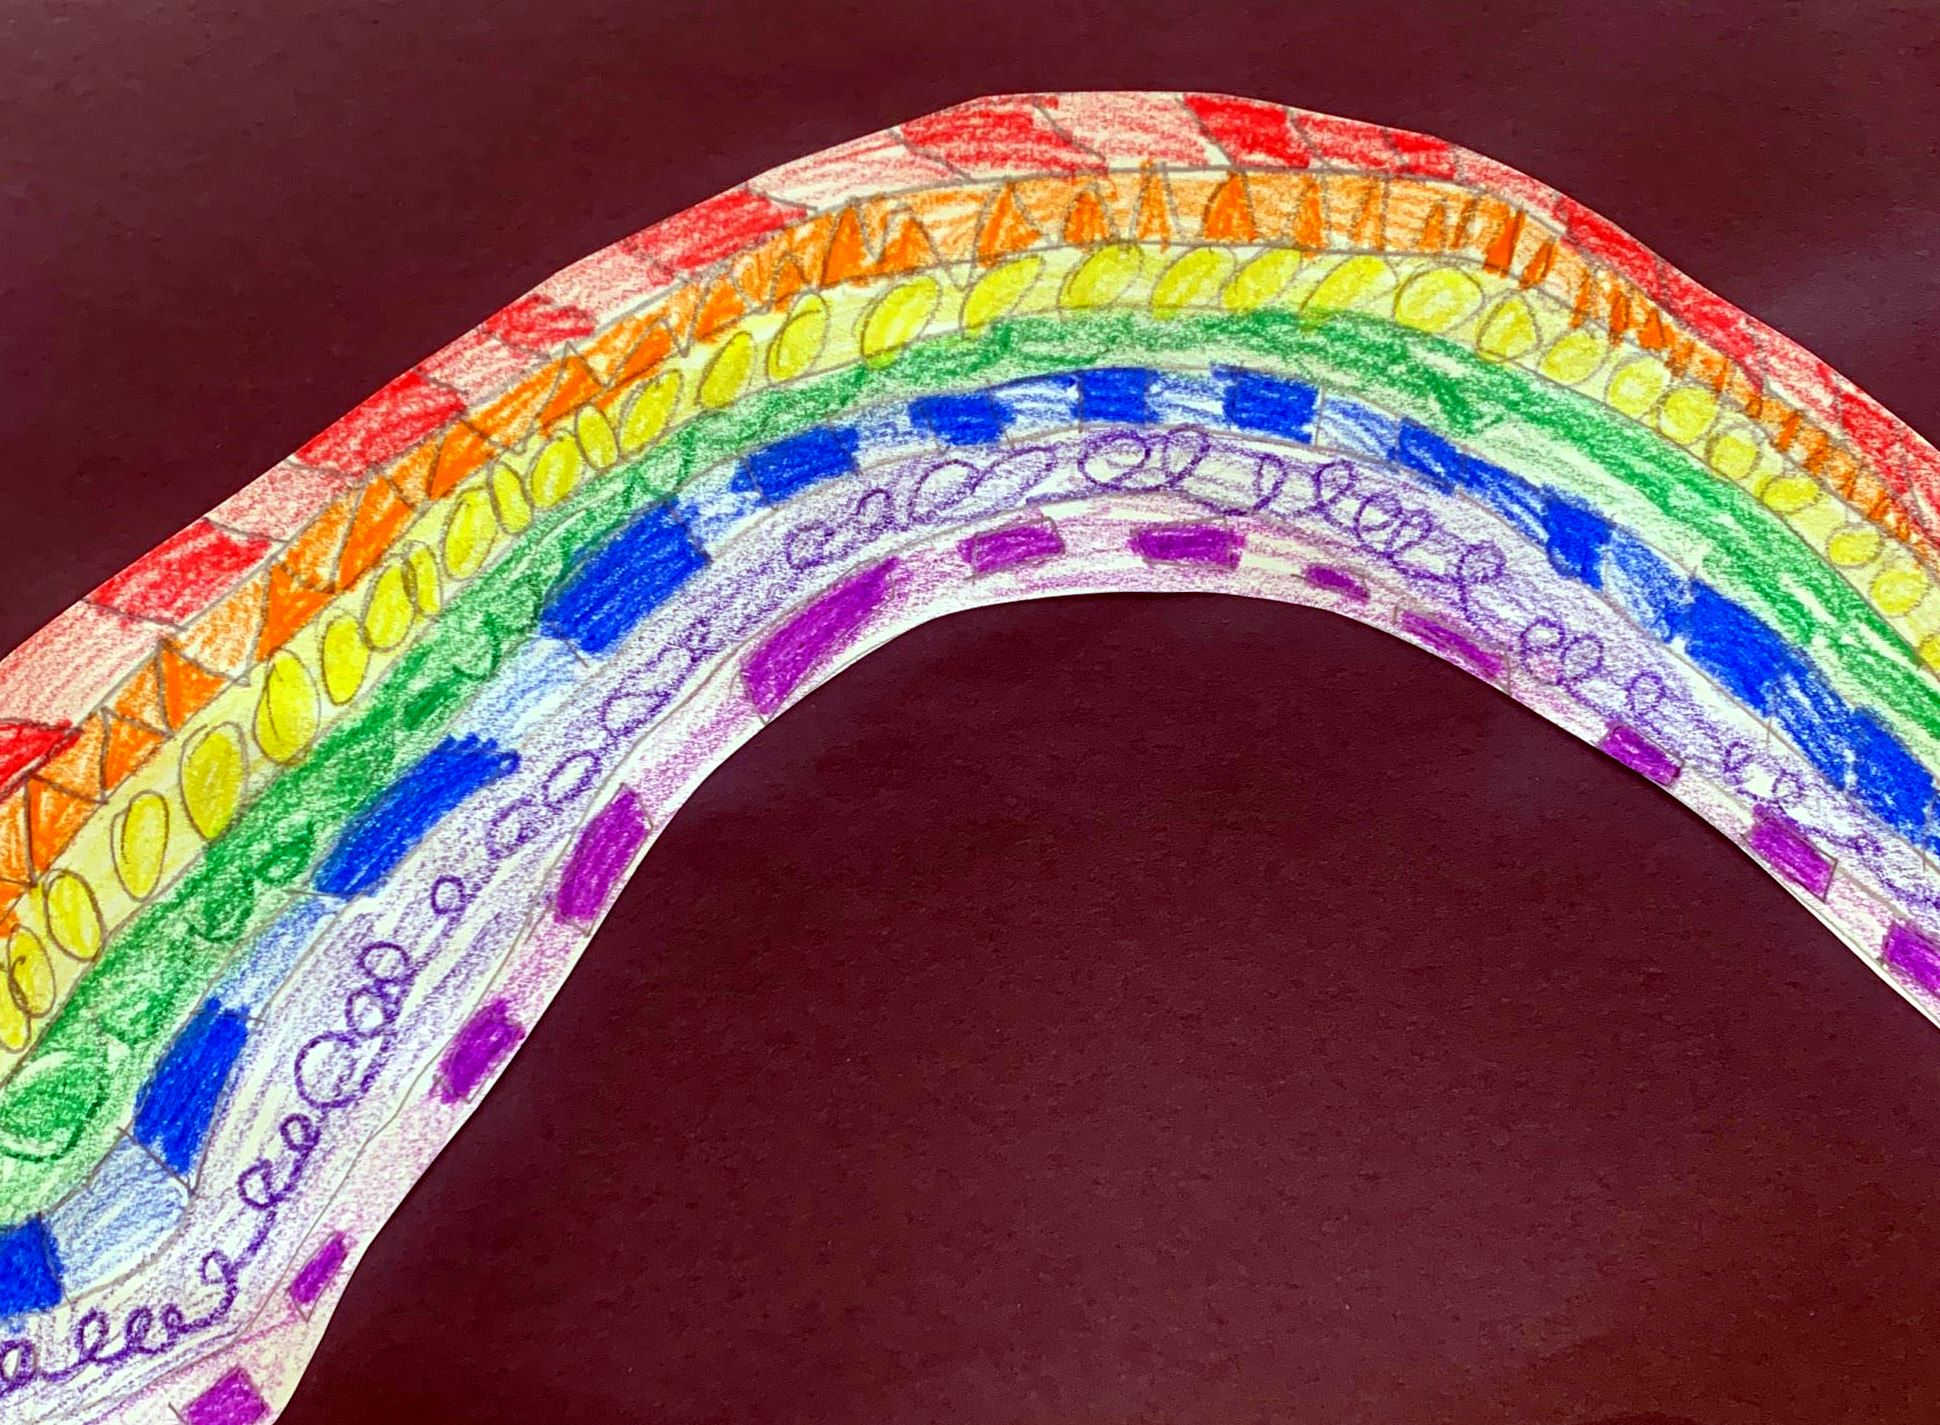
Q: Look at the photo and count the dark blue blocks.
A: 12